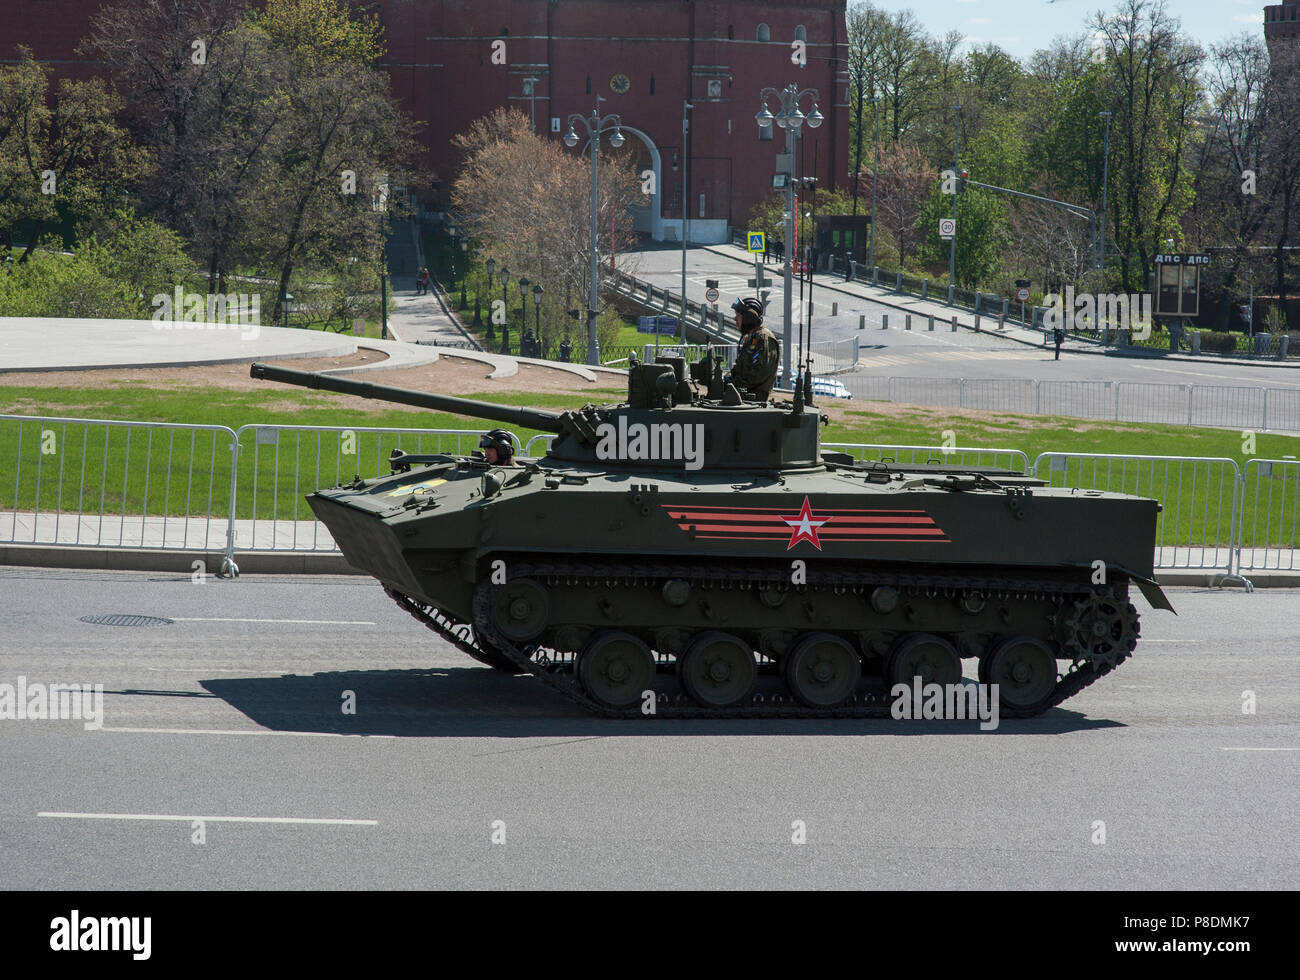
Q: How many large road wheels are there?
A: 5